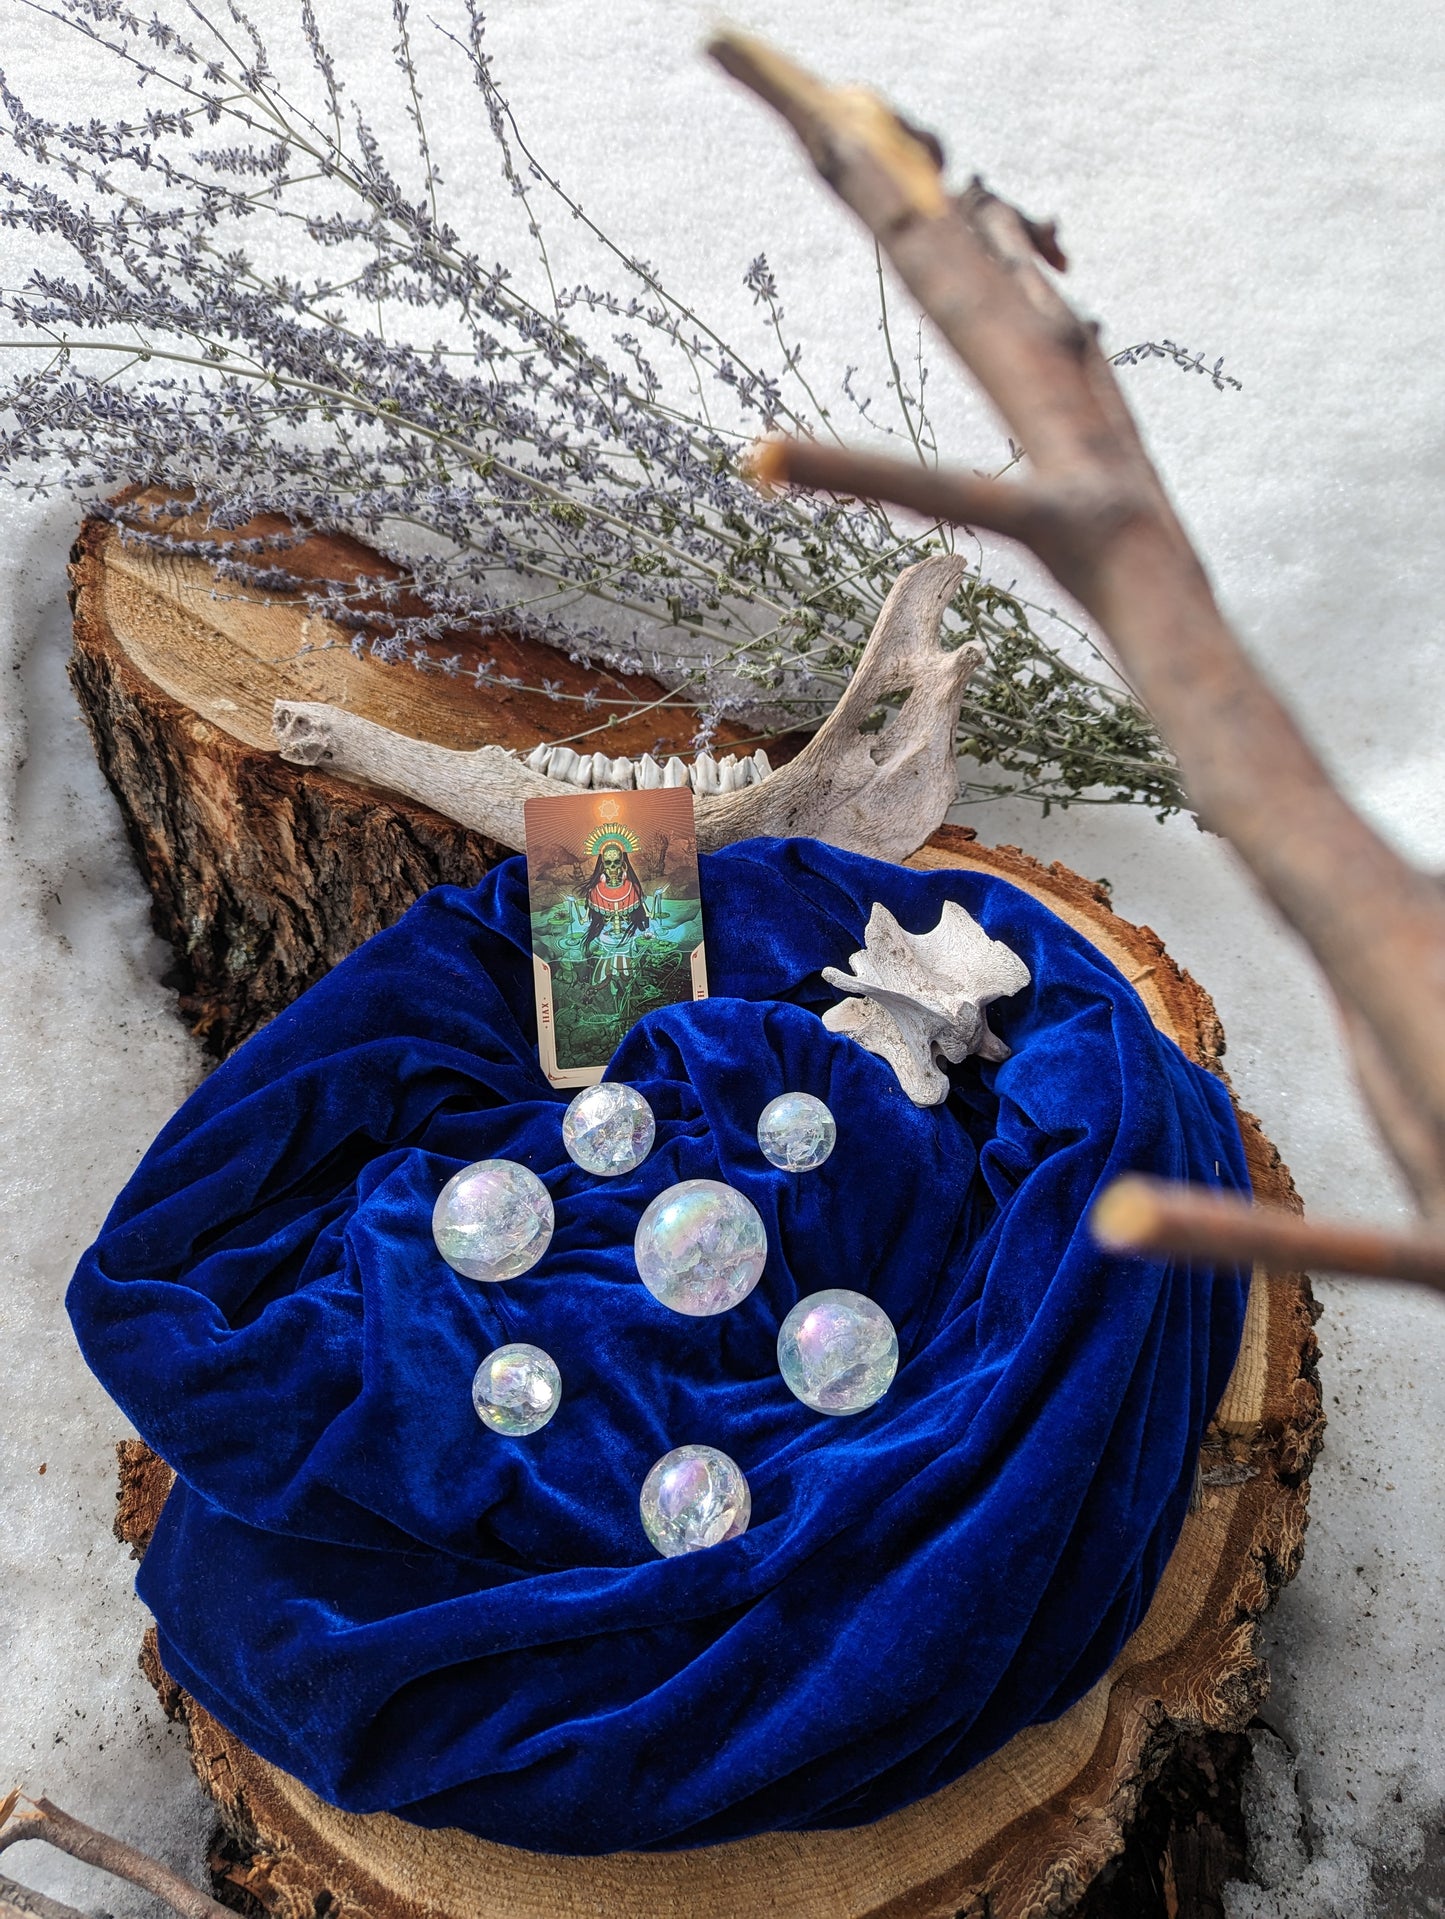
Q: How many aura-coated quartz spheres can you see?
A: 7